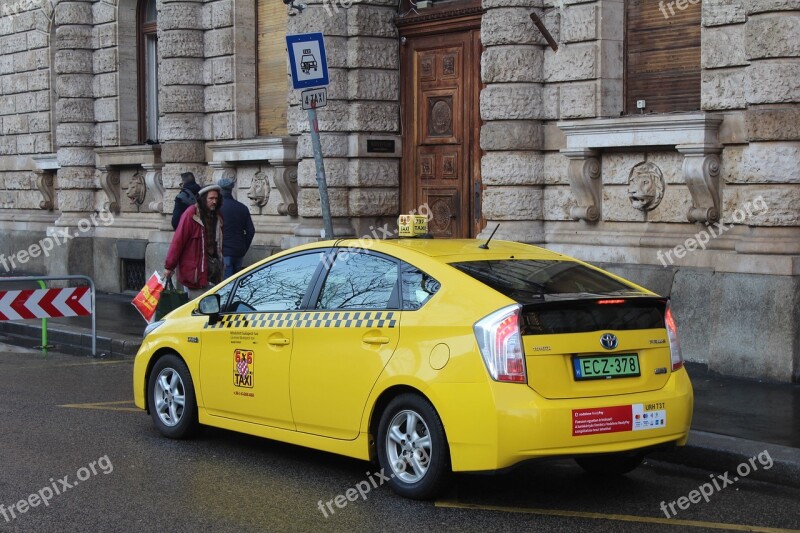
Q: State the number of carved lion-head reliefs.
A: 3